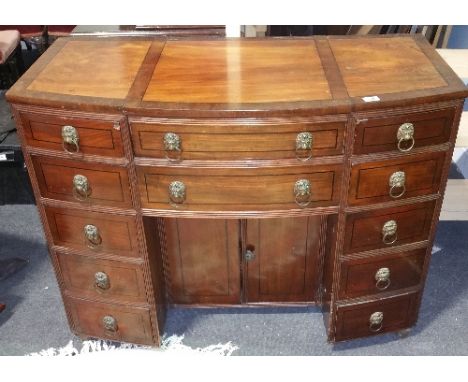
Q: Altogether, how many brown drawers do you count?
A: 12